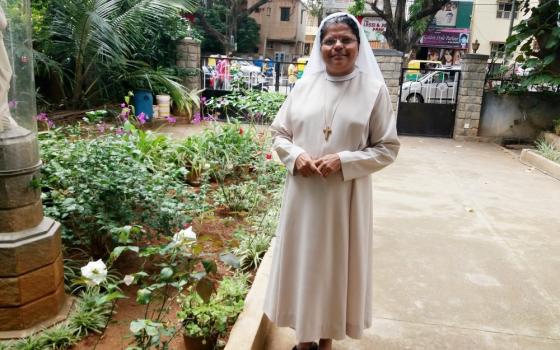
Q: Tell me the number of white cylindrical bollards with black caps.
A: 0